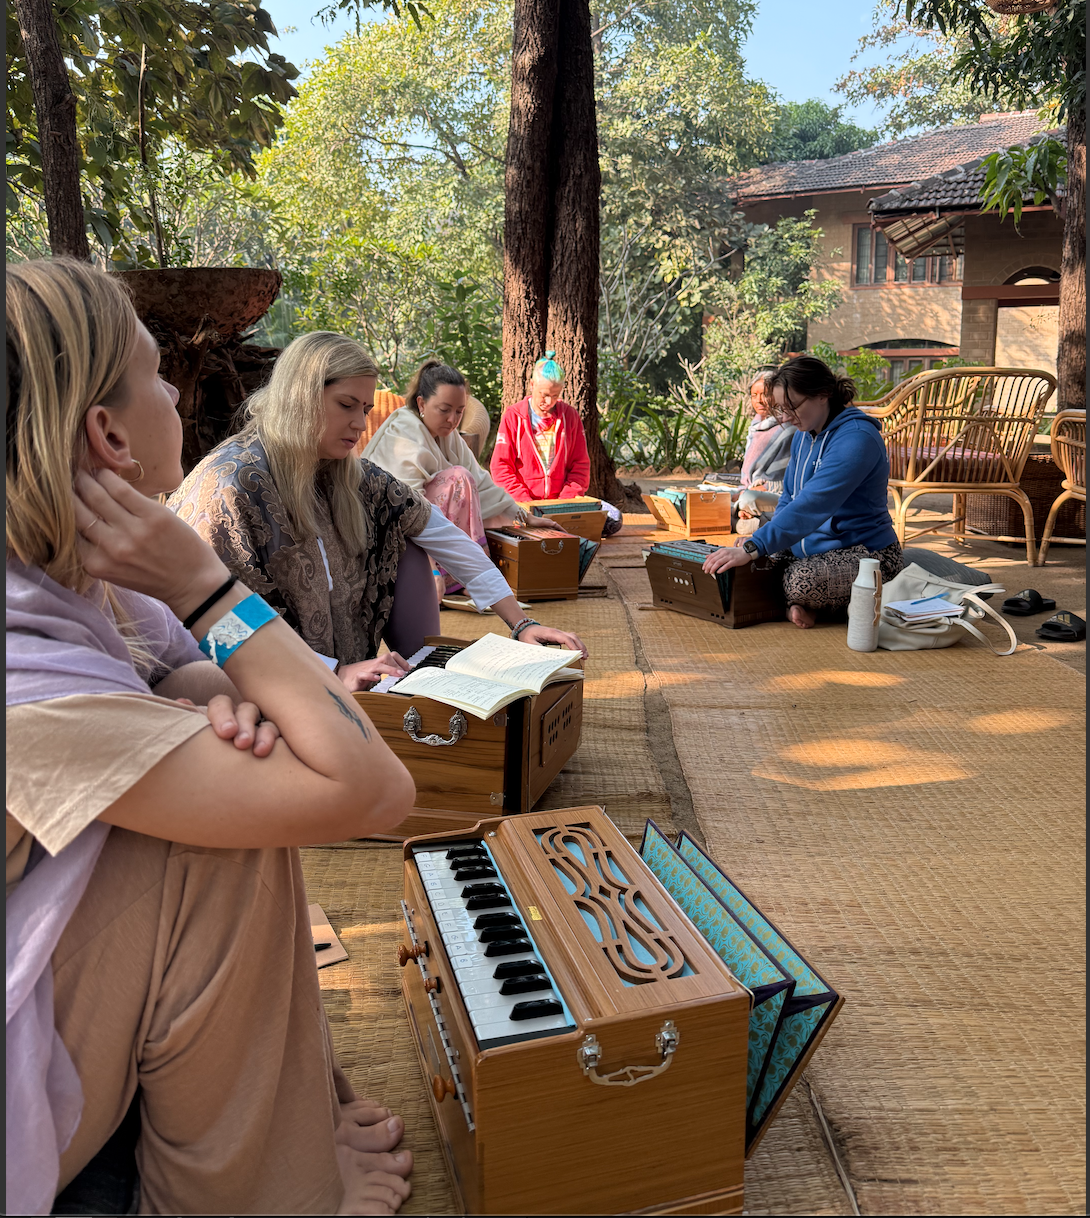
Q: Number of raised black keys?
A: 11